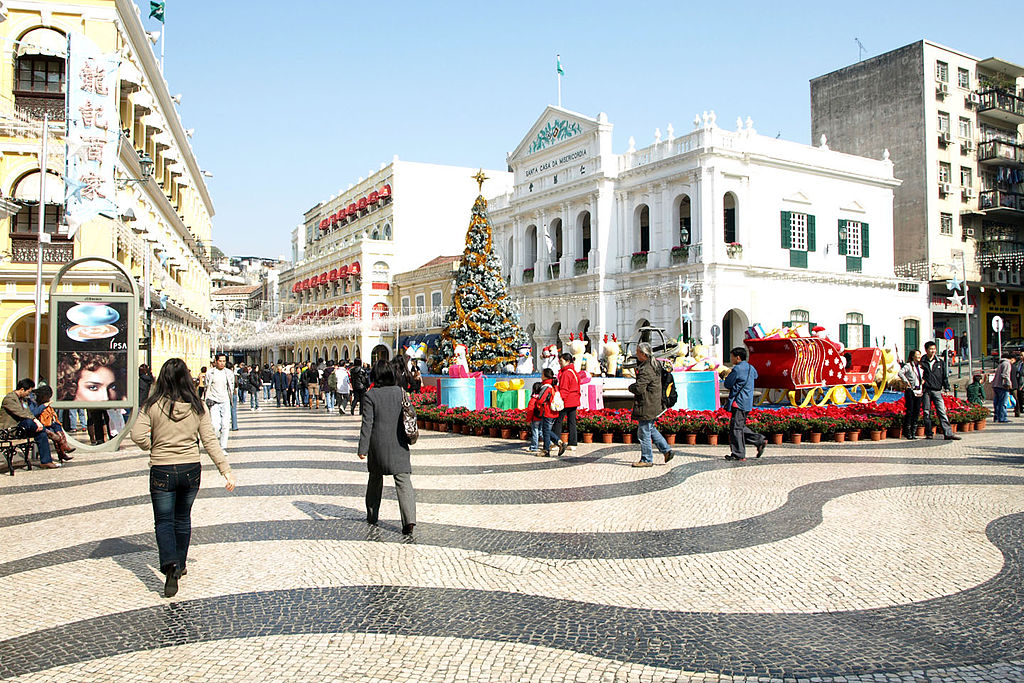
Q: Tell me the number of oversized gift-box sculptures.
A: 4